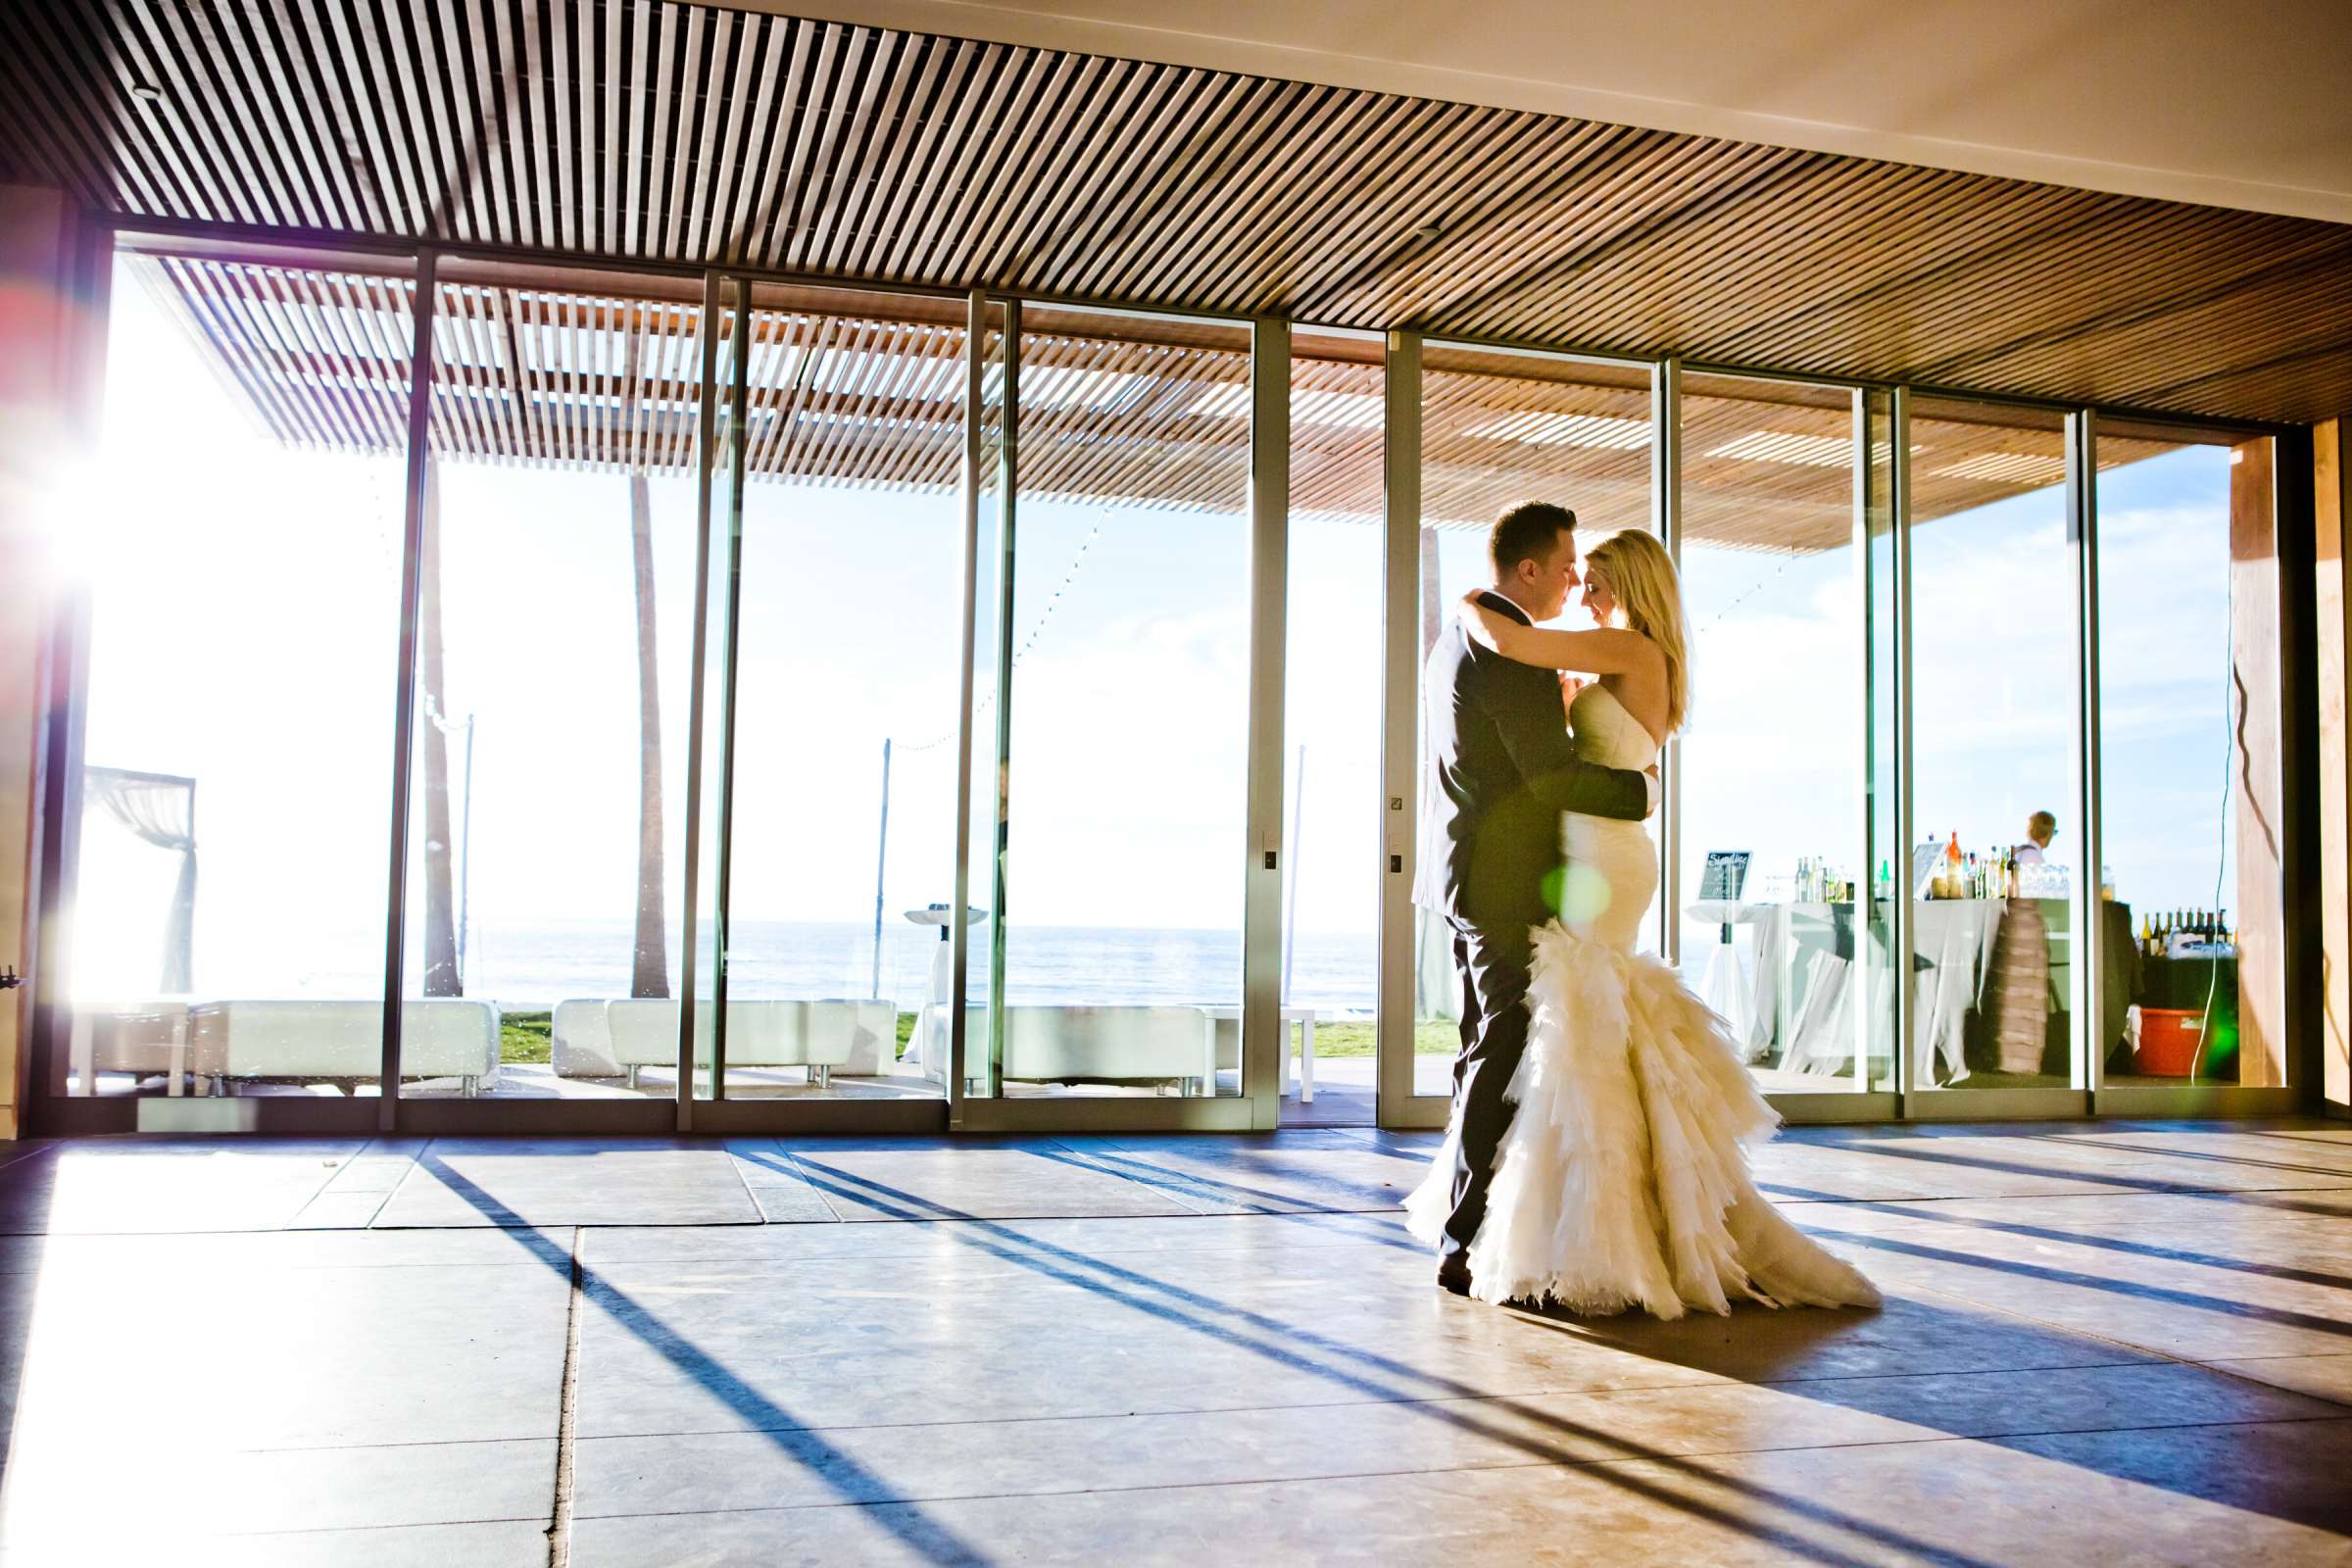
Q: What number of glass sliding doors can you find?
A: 8